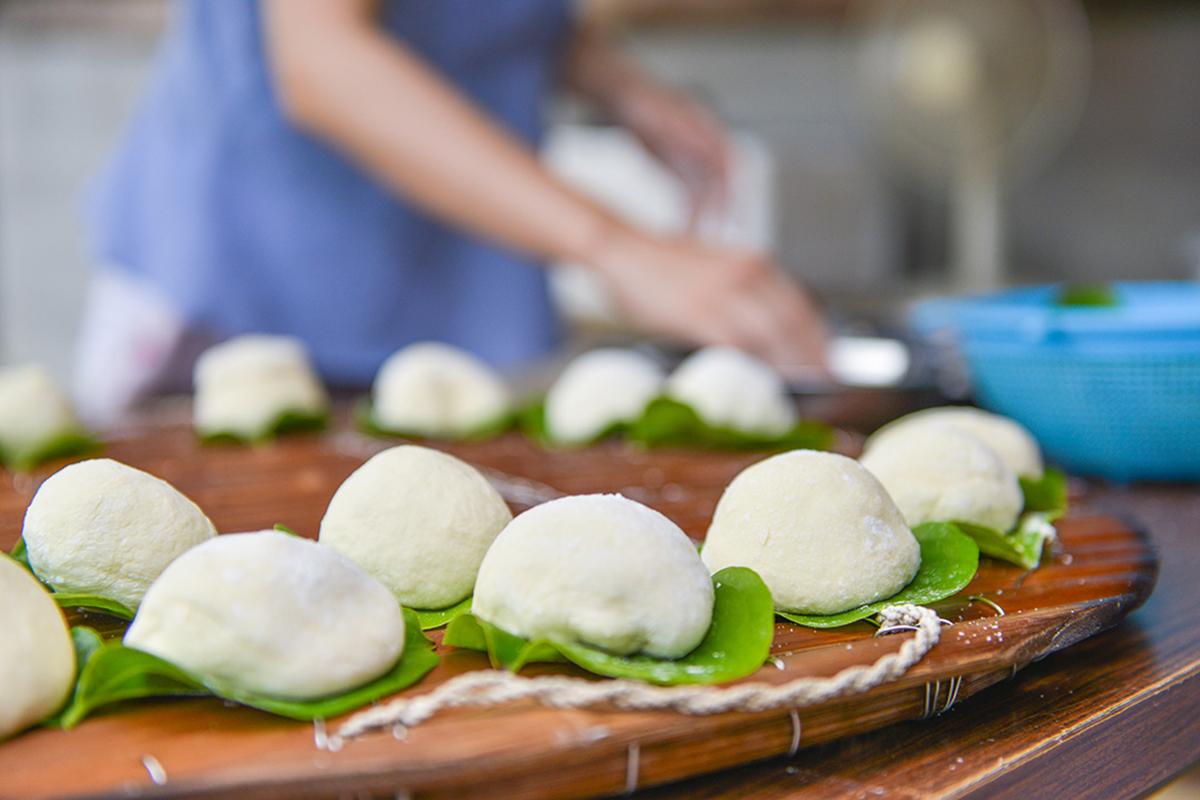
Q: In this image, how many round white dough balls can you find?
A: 13